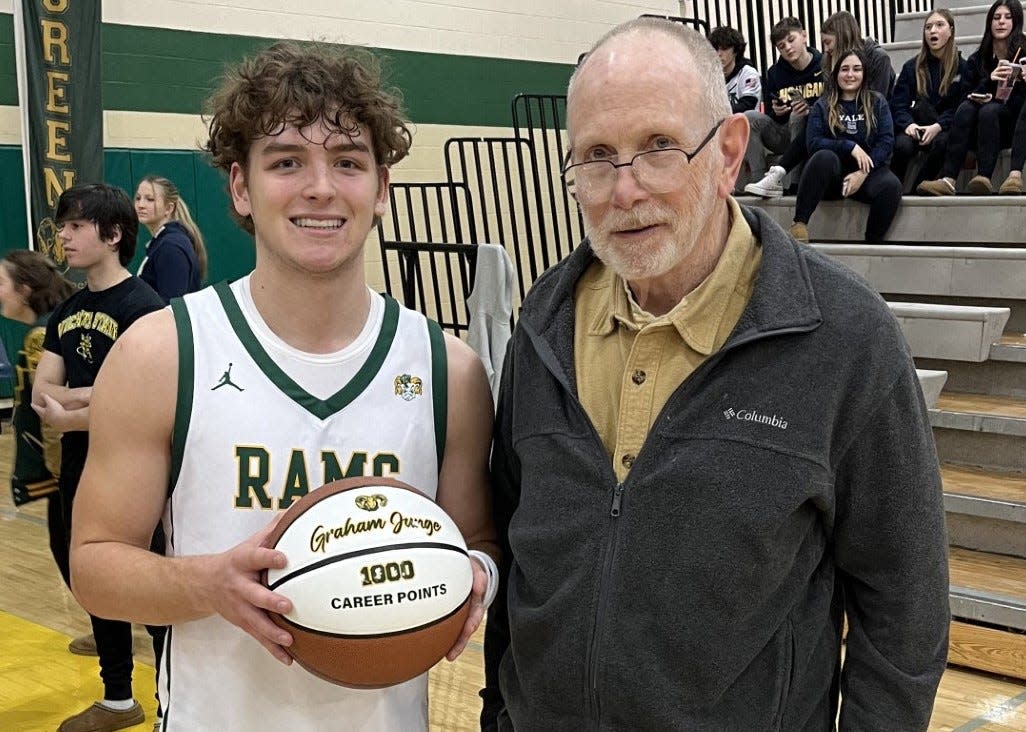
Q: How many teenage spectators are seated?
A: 6